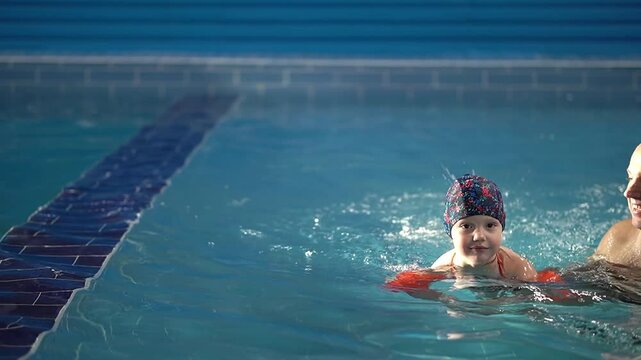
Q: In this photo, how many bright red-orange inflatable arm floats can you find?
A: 2